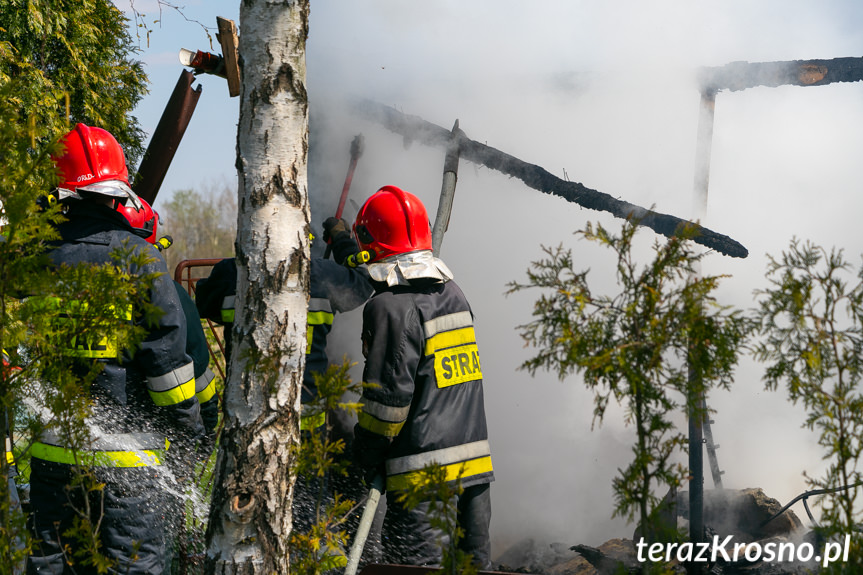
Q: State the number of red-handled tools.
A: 1